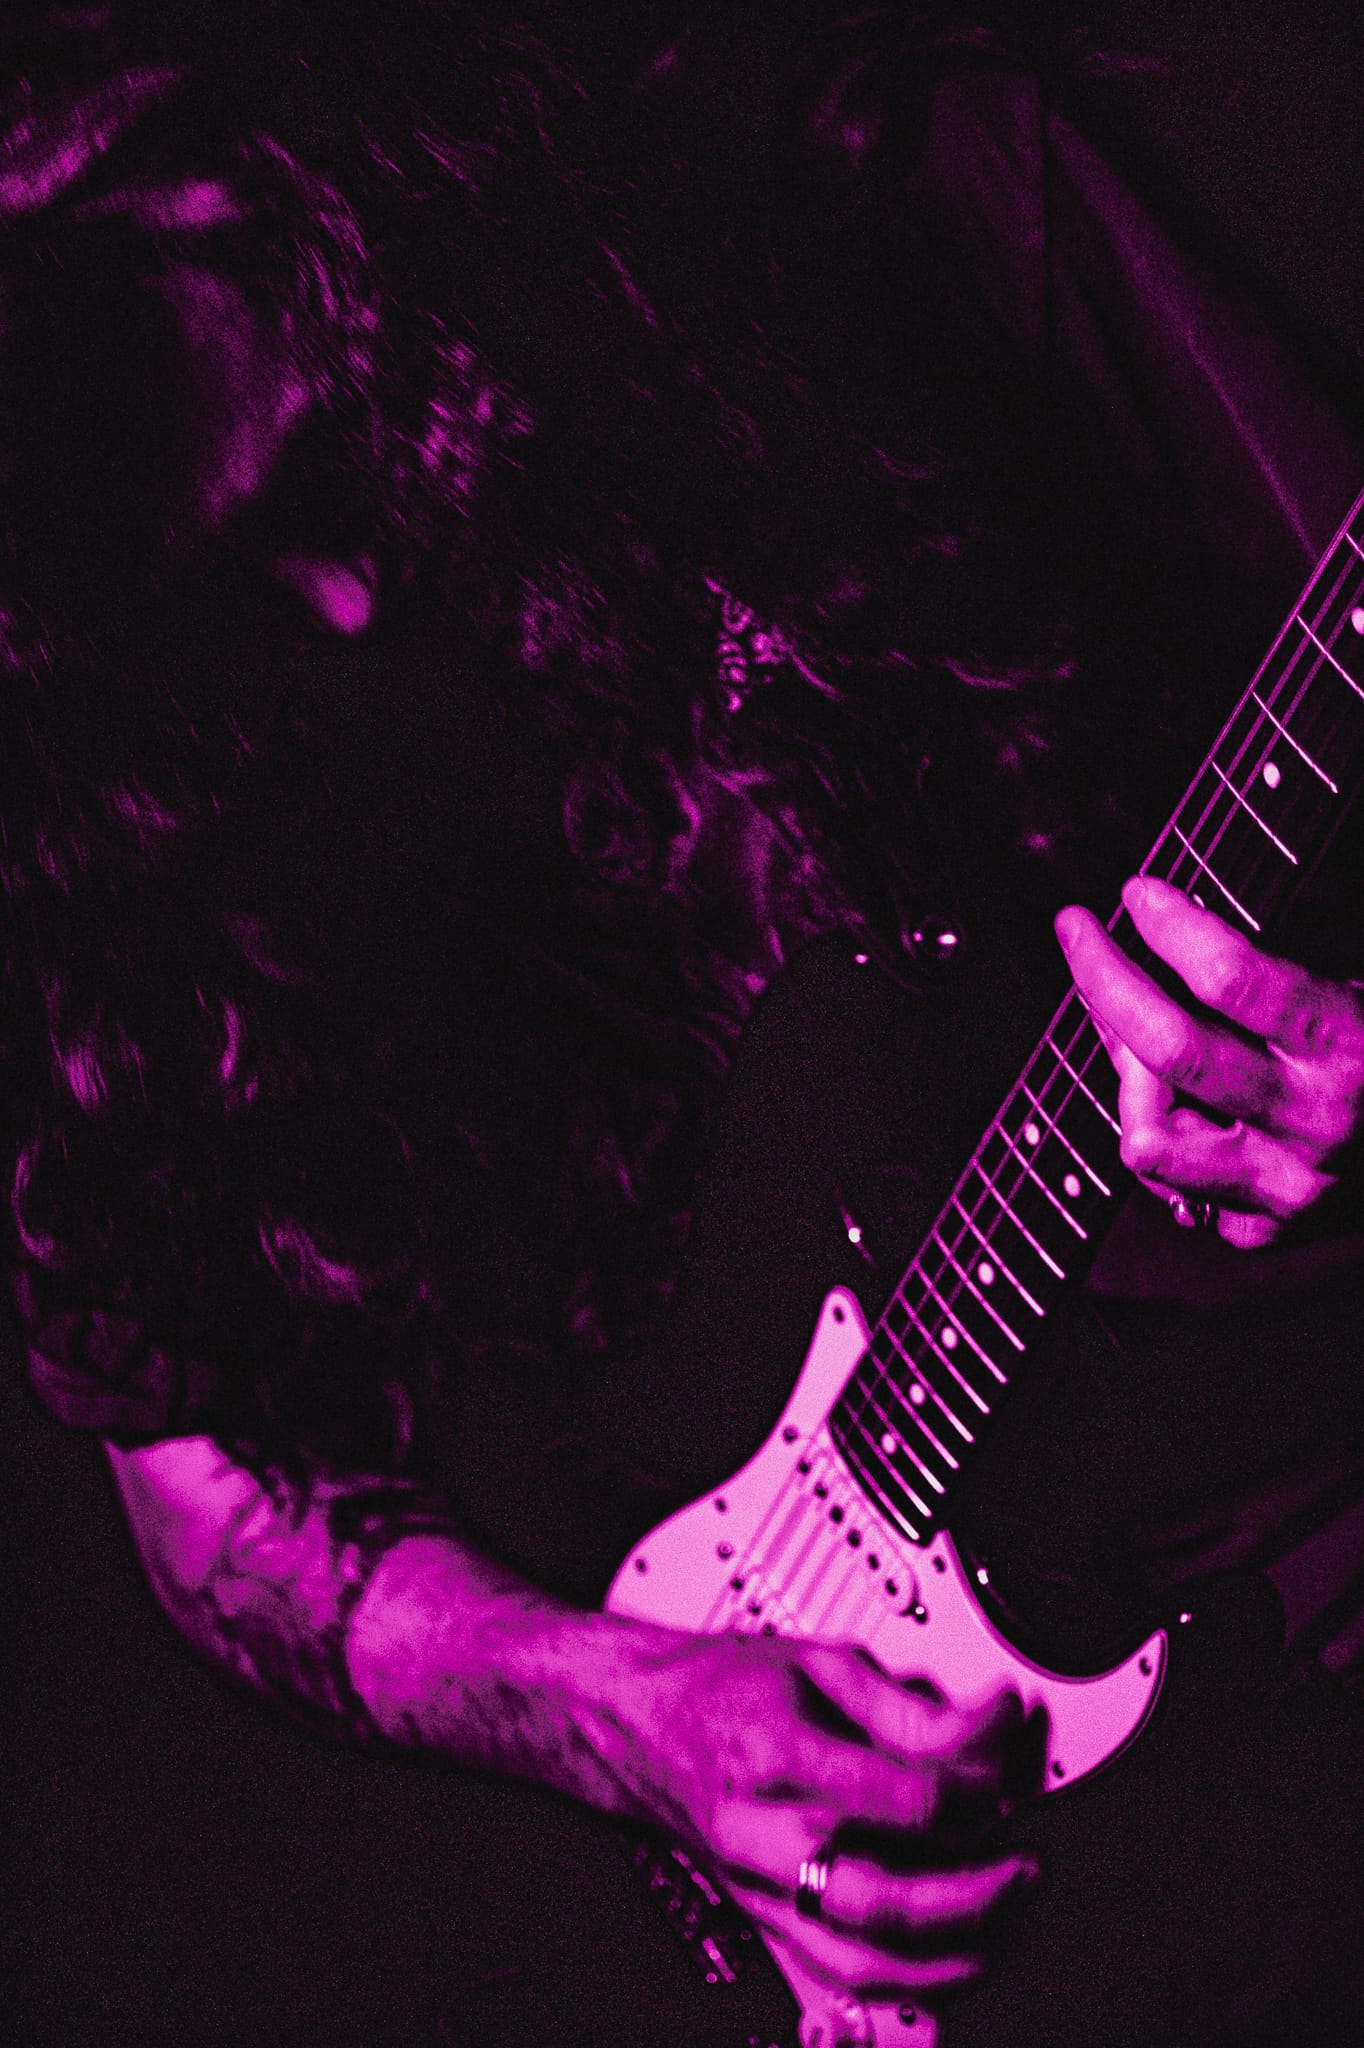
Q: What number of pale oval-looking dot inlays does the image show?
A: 9